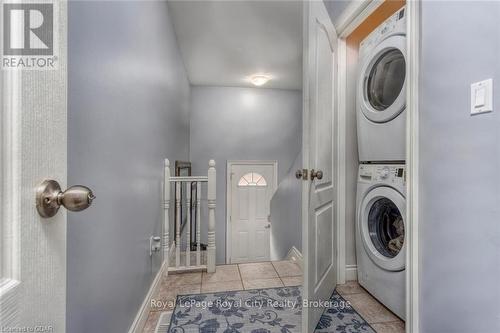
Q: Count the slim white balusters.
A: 3